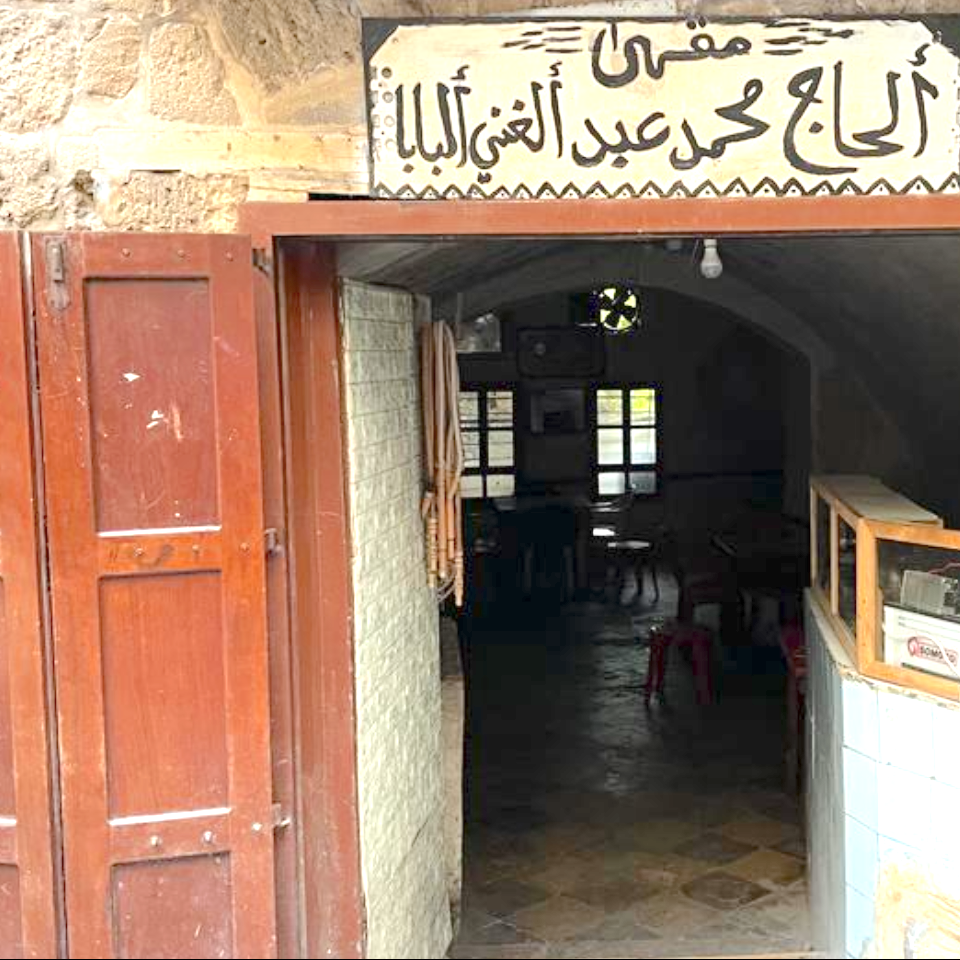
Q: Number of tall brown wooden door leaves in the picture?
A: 2